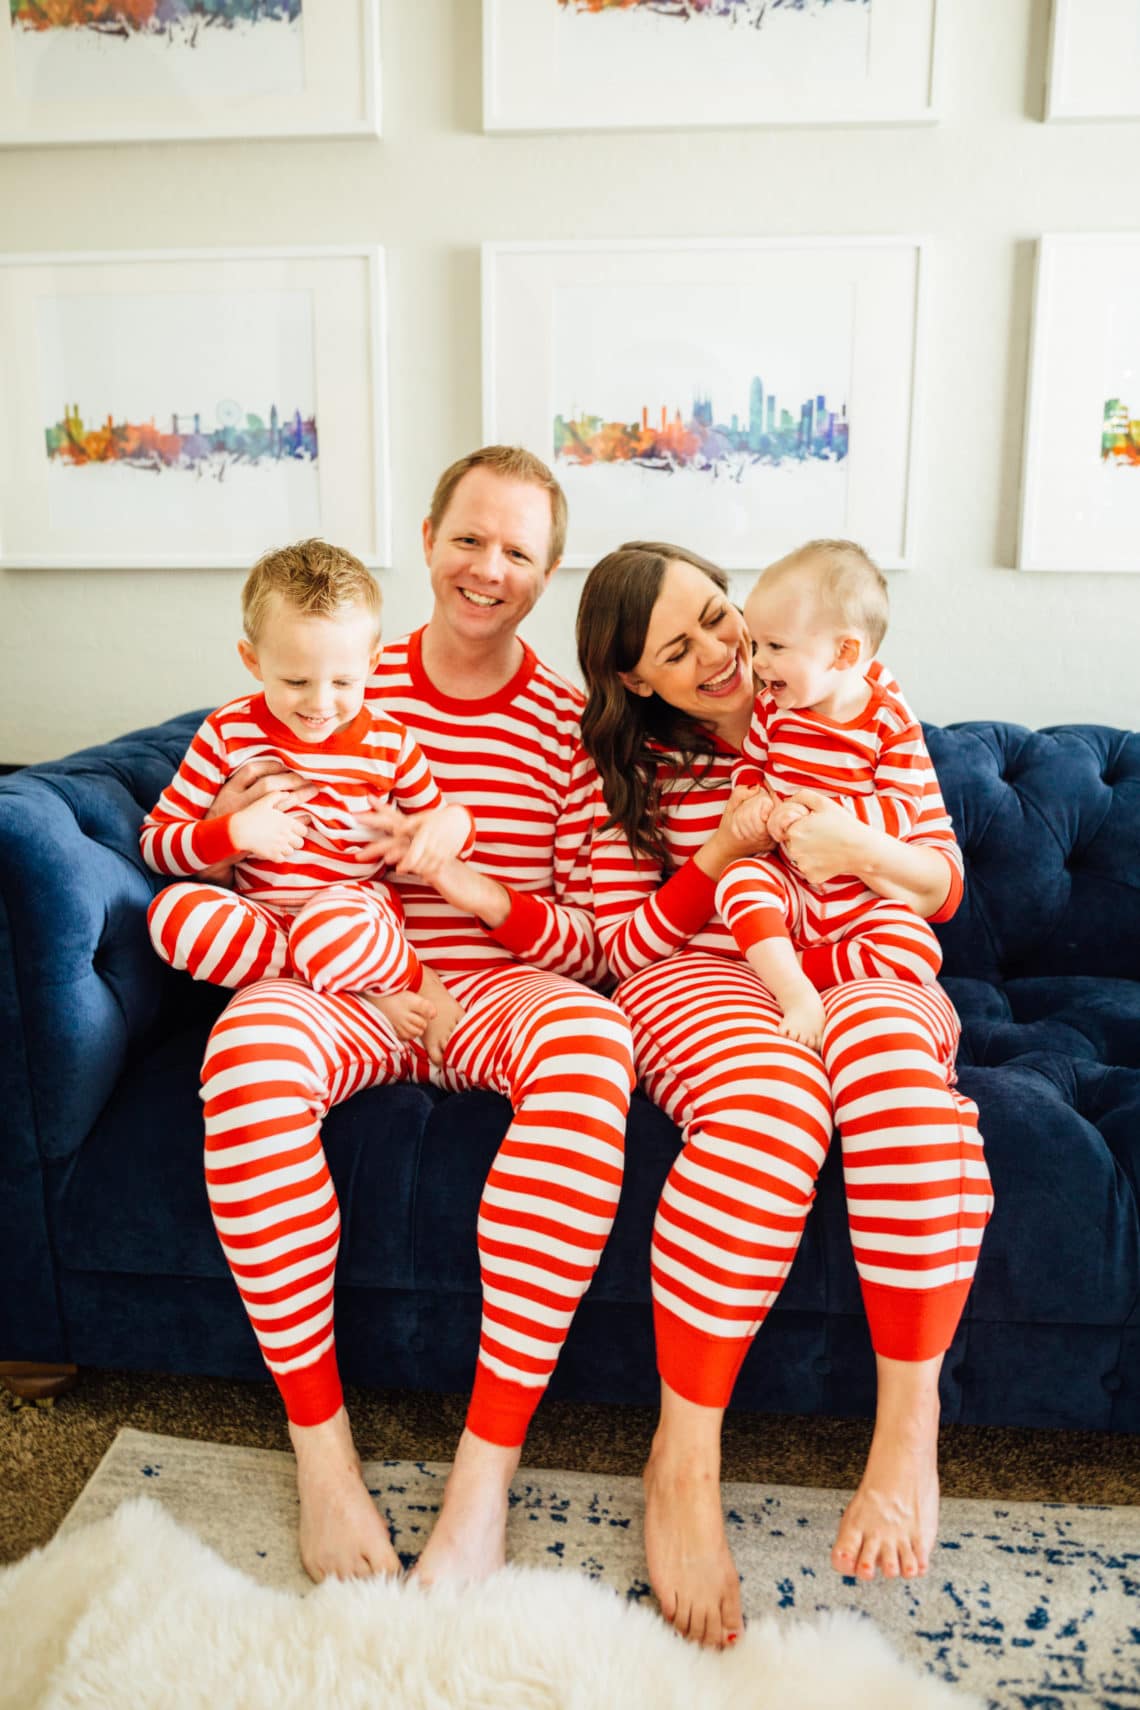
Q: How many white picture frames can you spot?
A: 6